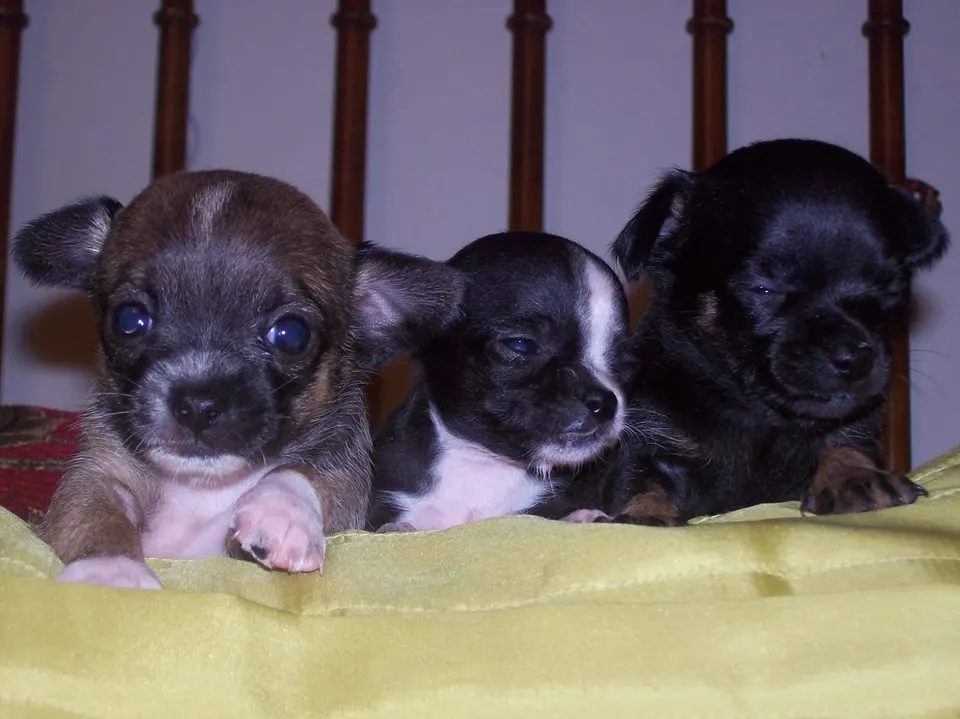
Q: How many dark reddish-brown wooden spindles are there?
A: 6